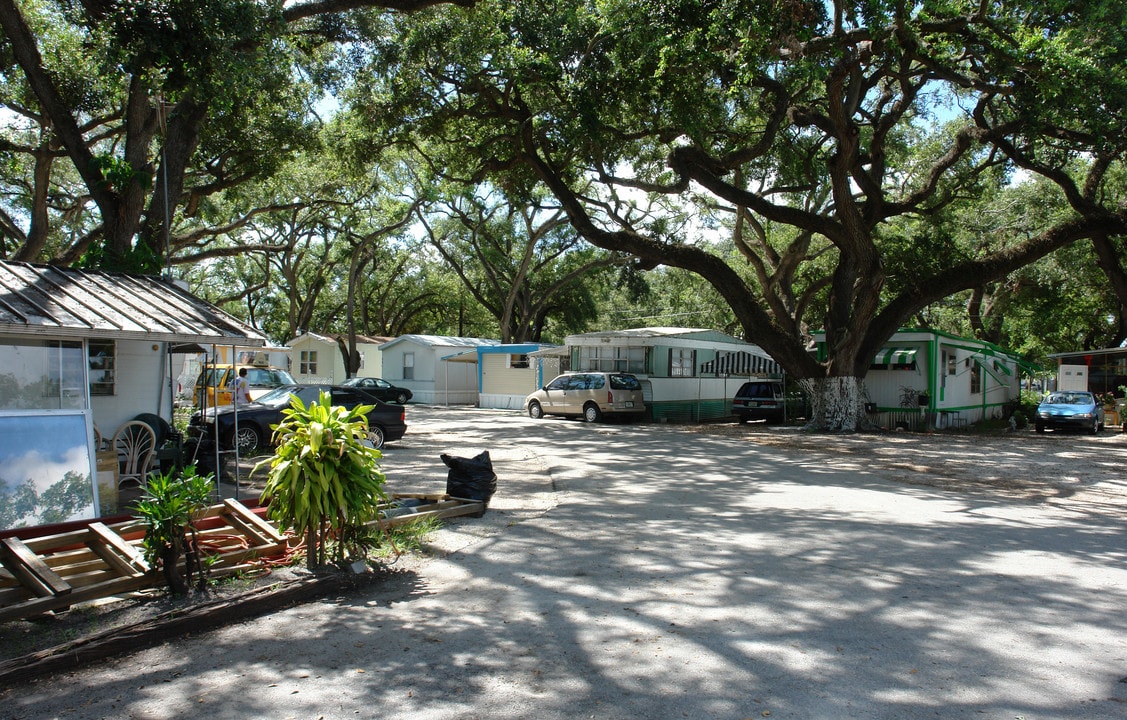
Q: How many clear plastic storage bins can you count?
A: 0